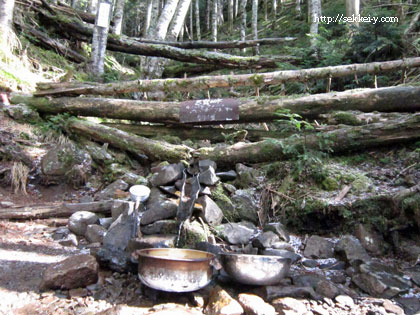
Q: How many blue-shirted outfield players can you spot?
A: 0